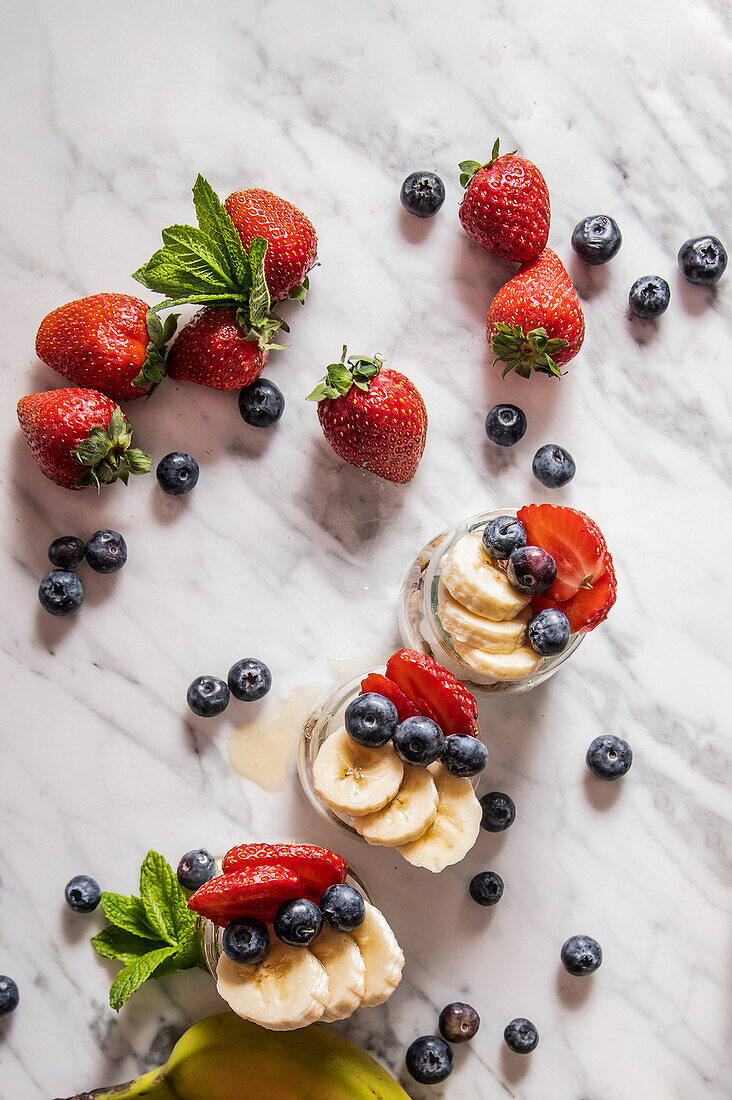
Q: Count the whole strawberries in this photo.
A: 7